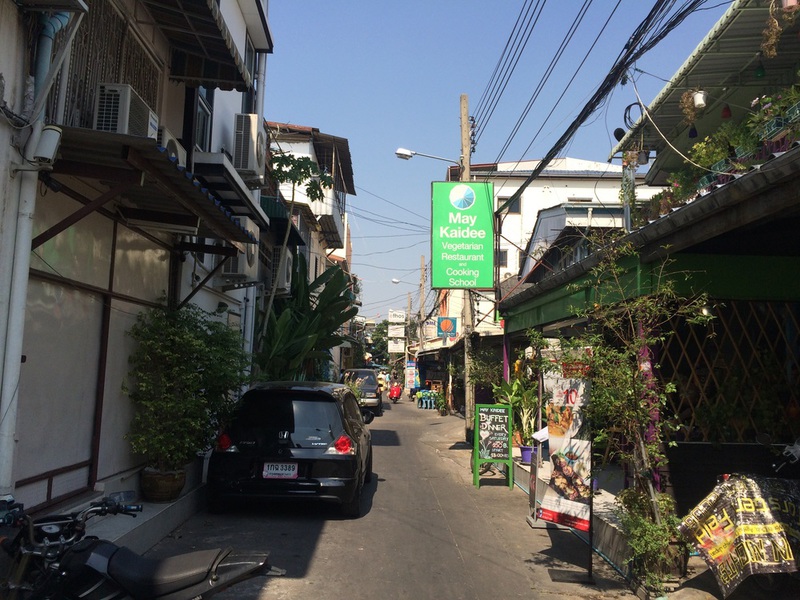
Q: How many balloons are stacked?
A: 0